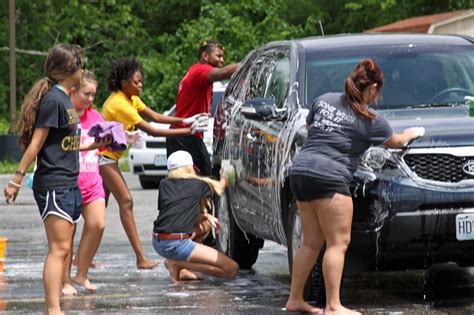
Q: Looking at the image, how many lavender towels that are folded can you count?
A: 1